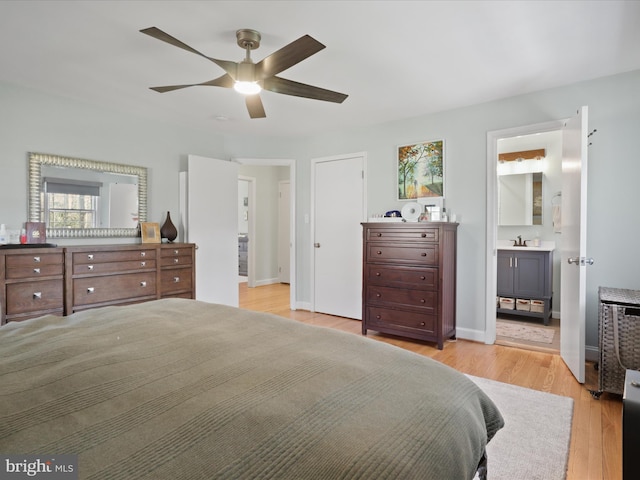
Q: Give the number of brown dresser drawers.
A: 14